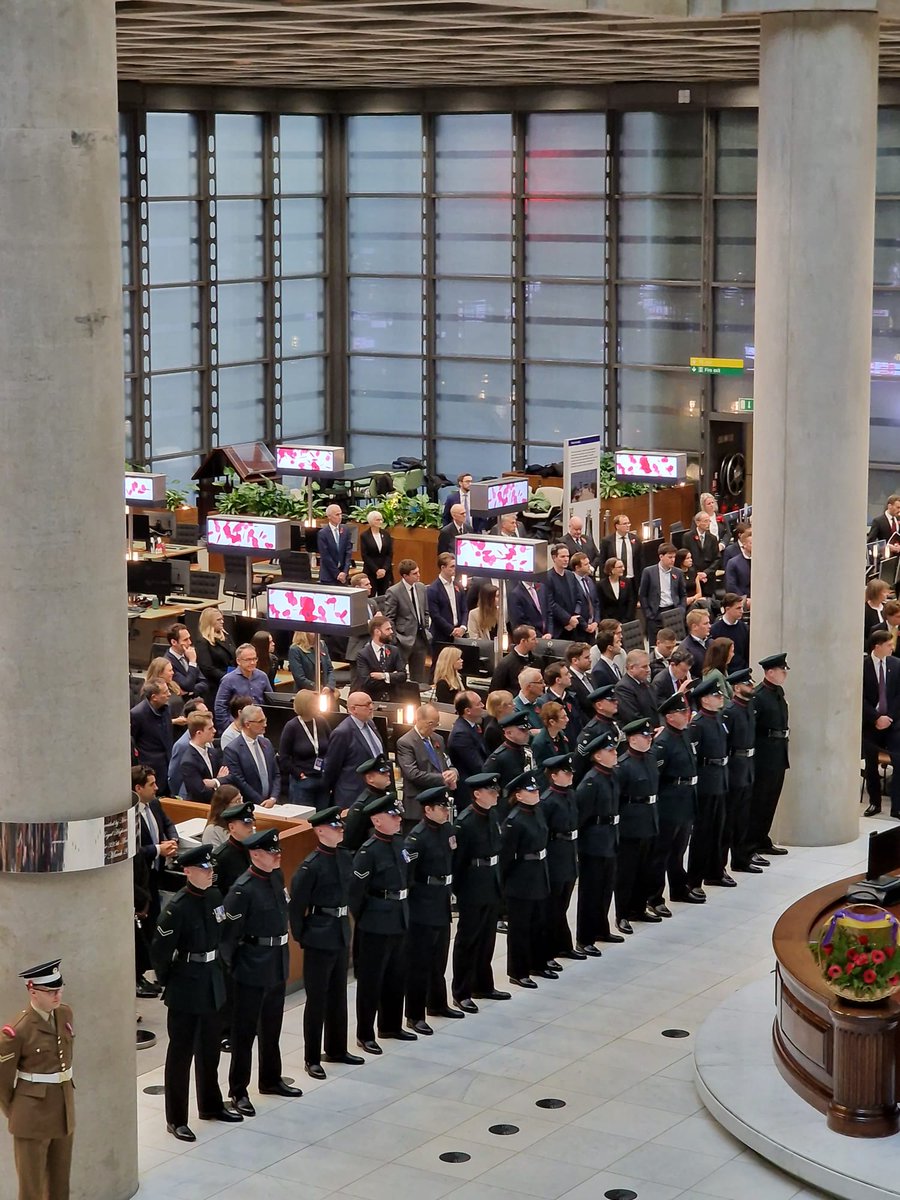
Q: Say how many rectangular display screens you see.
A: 7